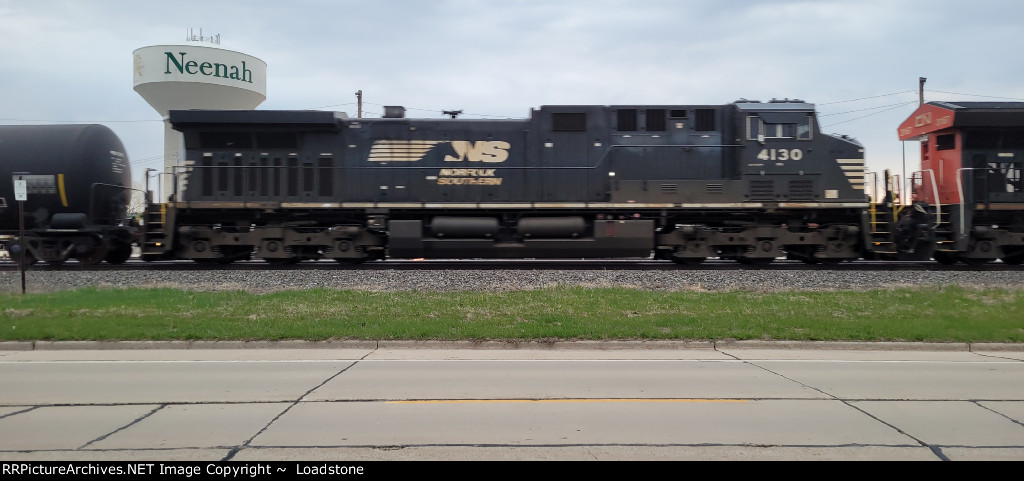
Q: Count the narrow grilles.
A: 9